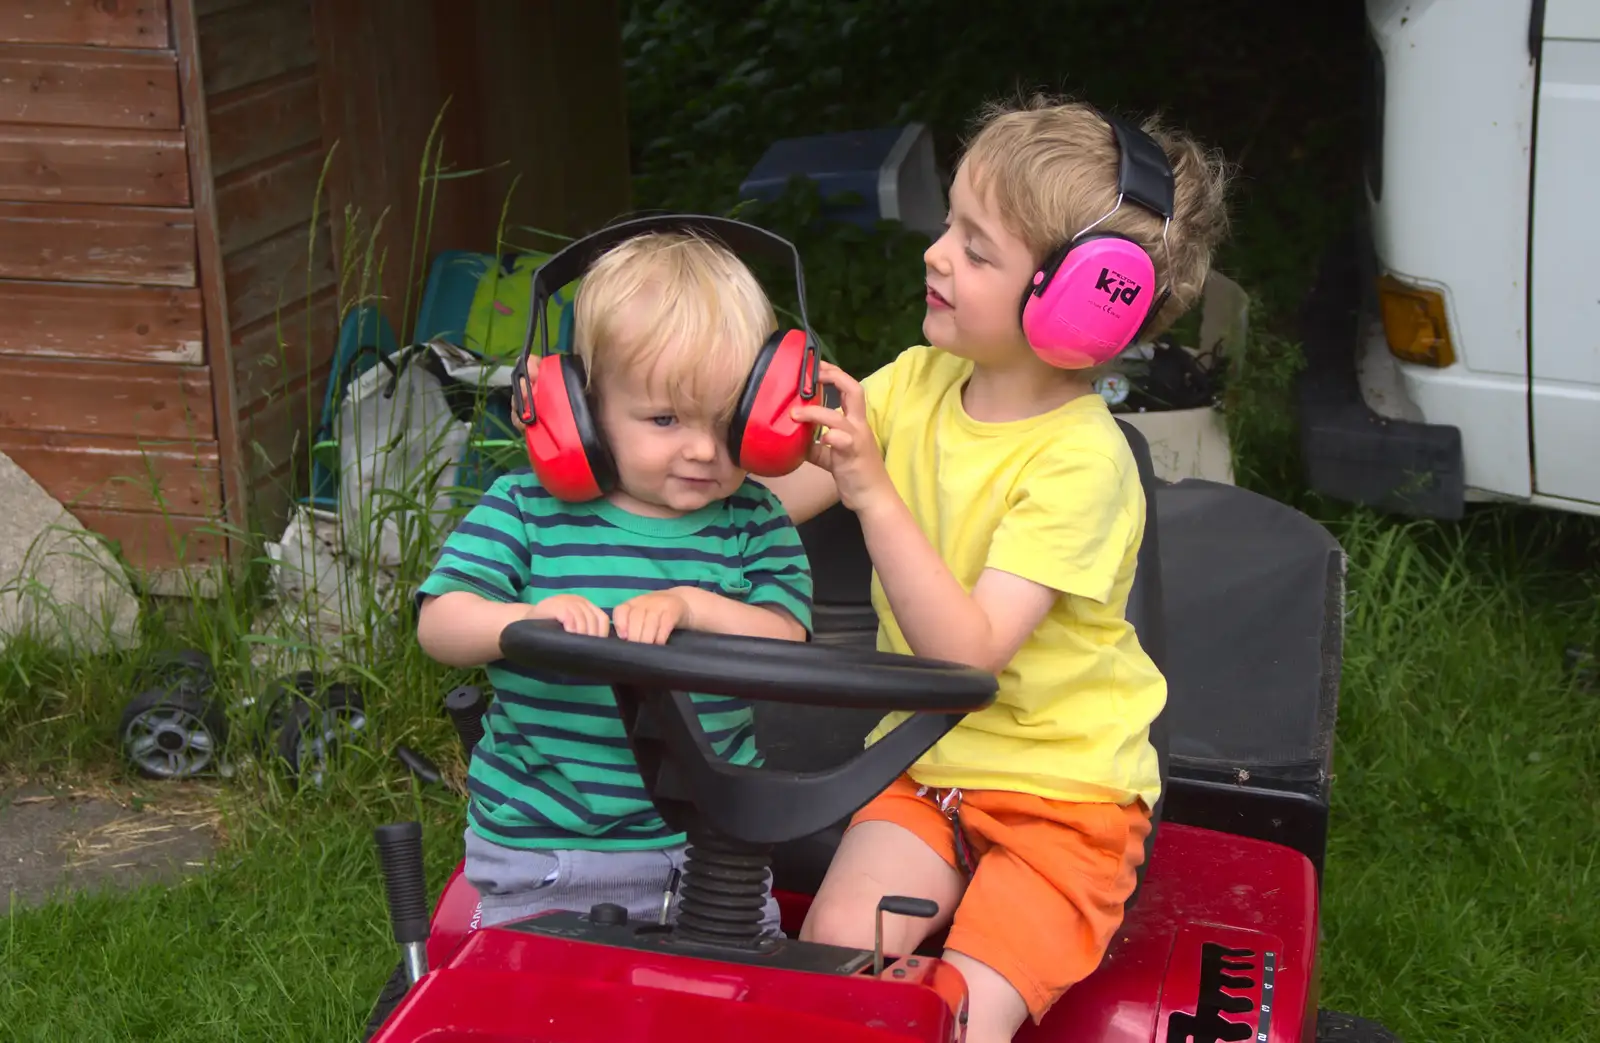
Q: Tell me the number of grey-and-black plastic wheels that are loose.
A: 4